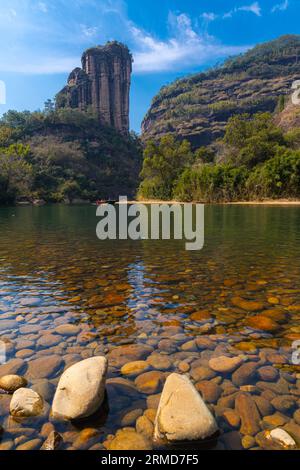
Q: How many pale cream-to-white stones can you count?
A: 4